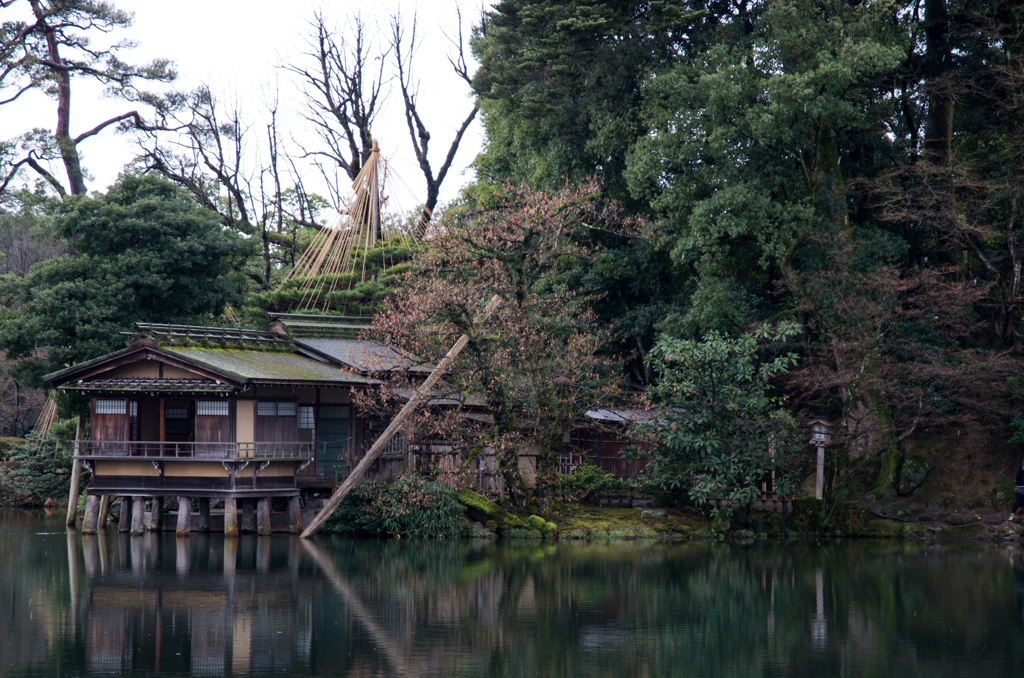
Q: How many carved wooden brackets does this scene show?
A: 6